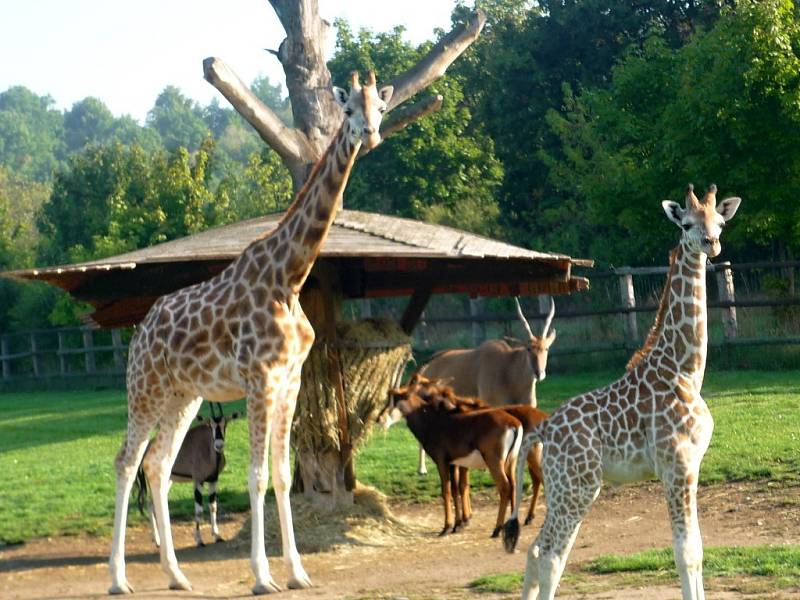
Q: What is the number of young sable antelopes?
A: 2